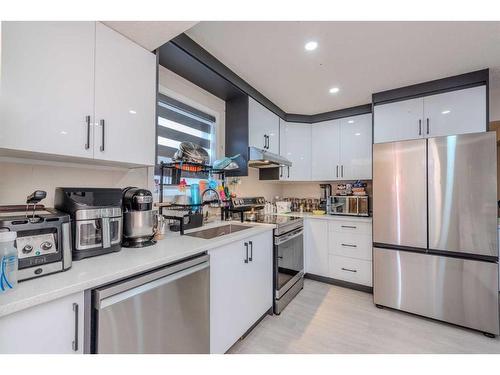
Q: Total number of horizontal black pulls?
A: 3